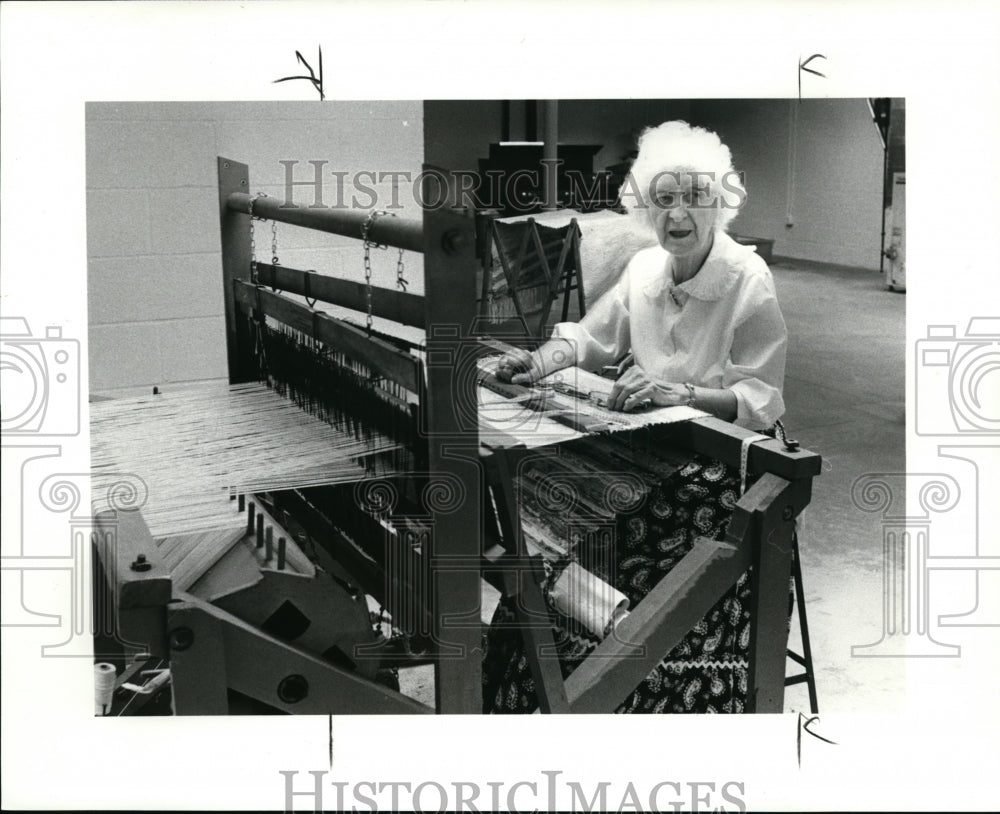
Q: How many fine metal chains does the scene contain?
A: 4